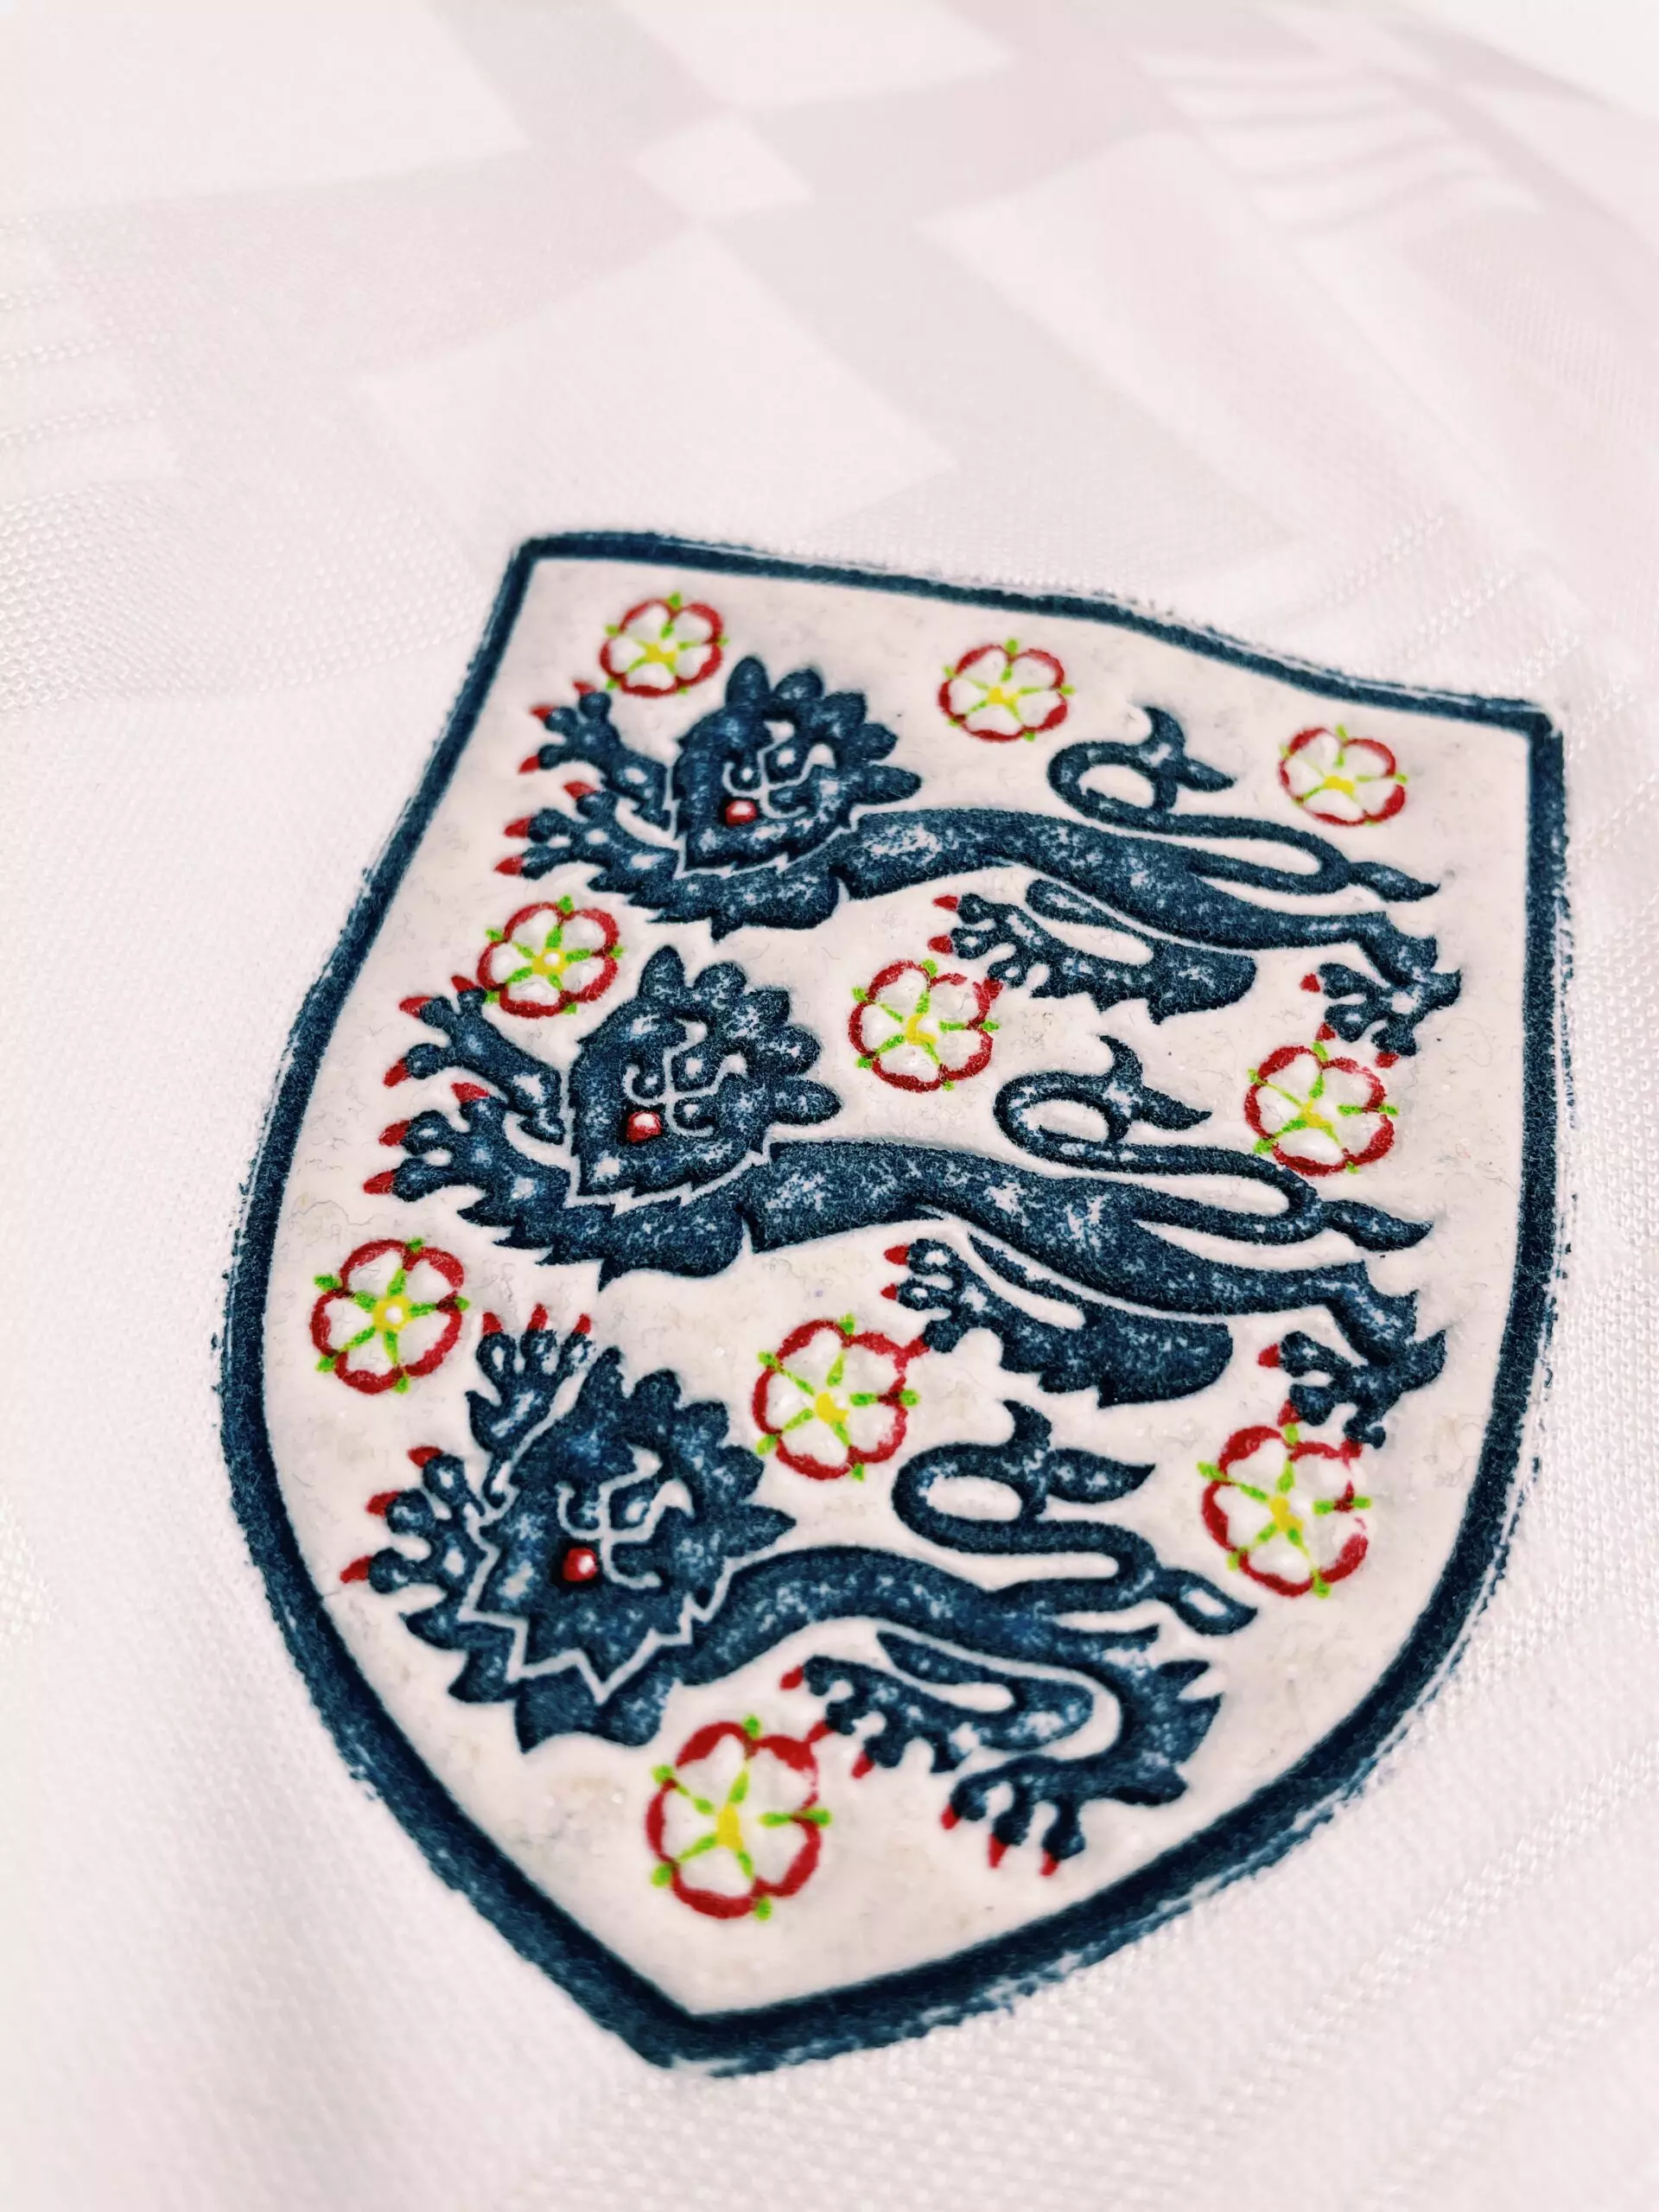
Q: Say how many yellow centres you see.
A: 10